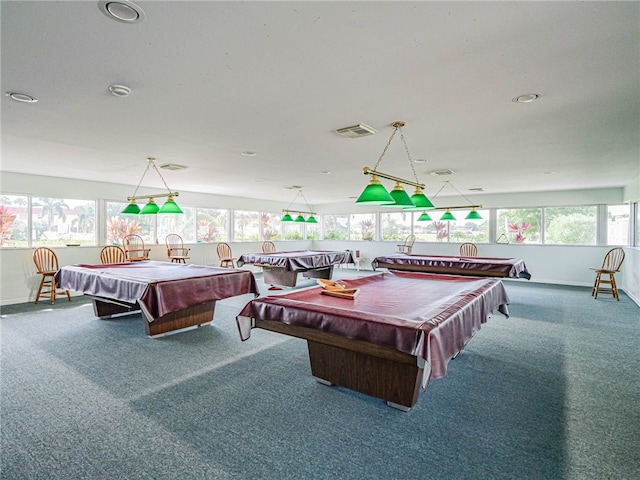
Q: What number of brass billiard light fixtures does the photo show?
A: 4